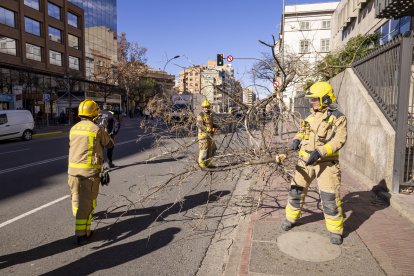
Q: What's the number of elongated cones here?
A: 0